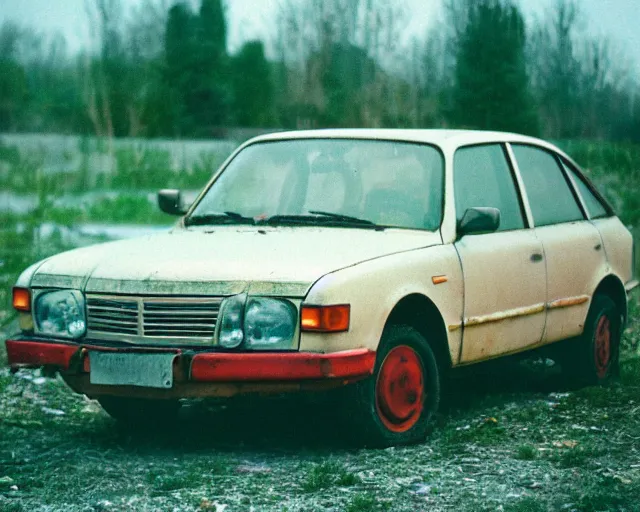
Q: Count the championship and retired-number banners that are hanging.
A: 0